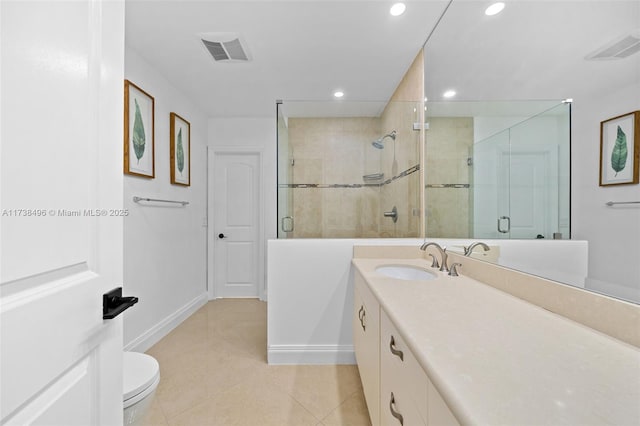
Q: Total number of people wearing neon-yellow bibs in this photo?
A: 0